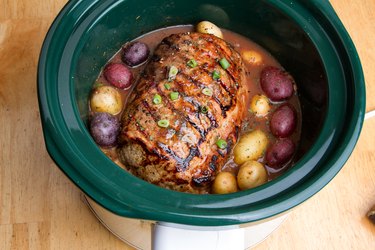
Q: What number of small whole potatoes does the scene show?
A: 13